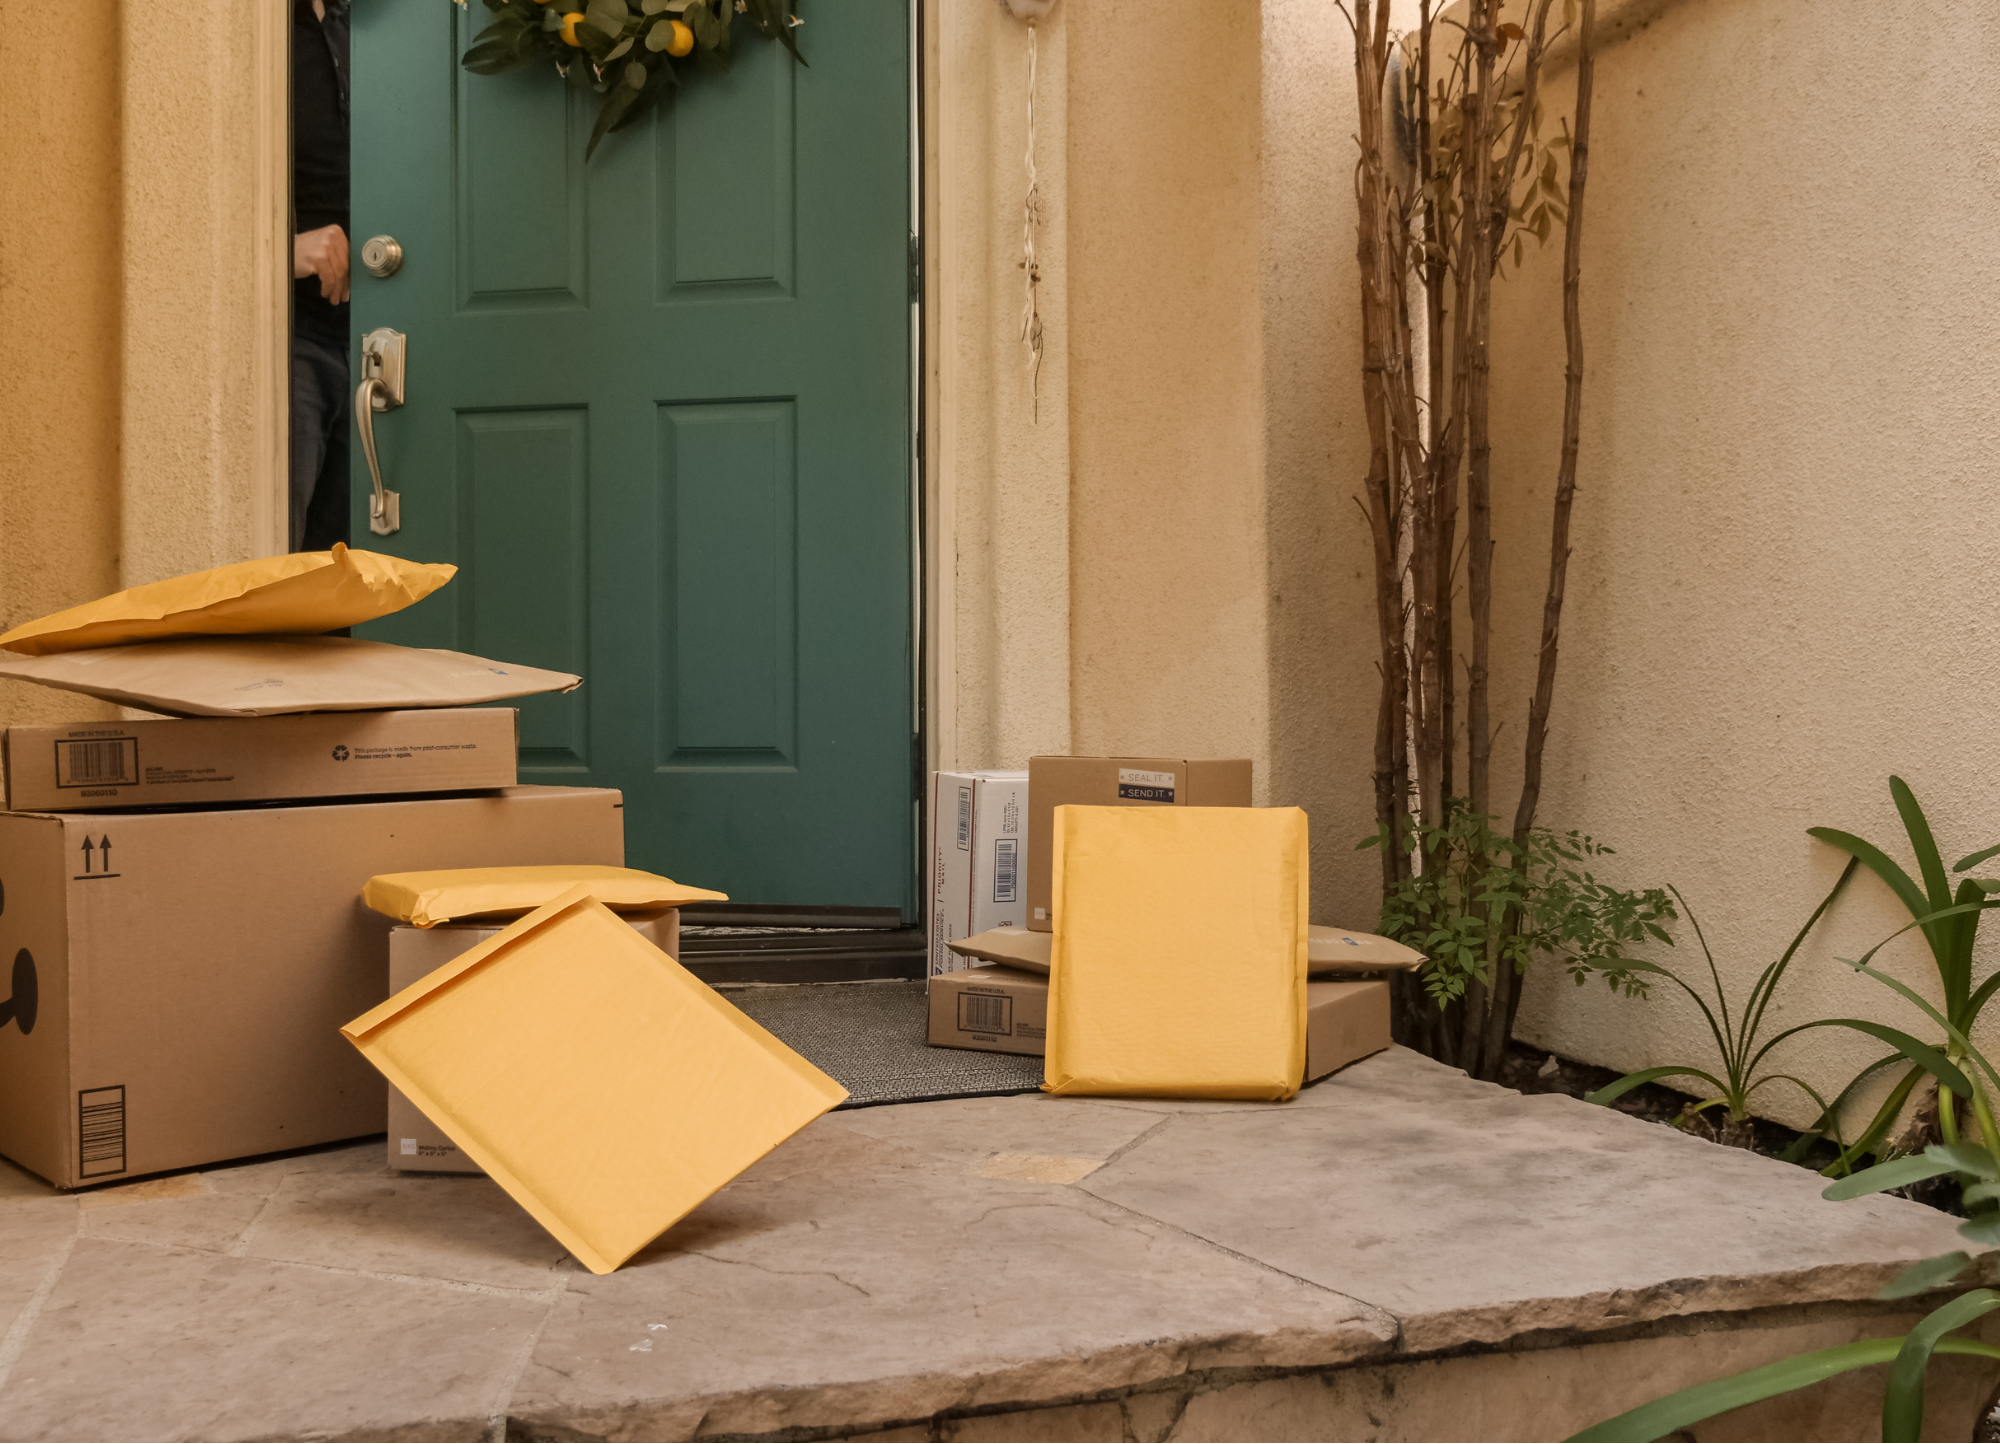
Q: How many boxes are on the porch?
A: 6